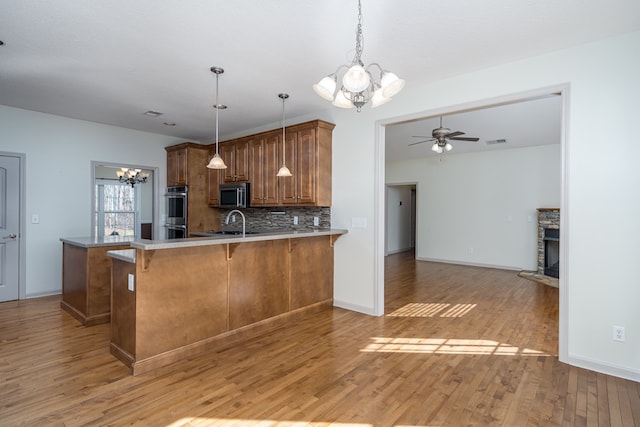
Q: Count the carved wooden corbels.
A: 4